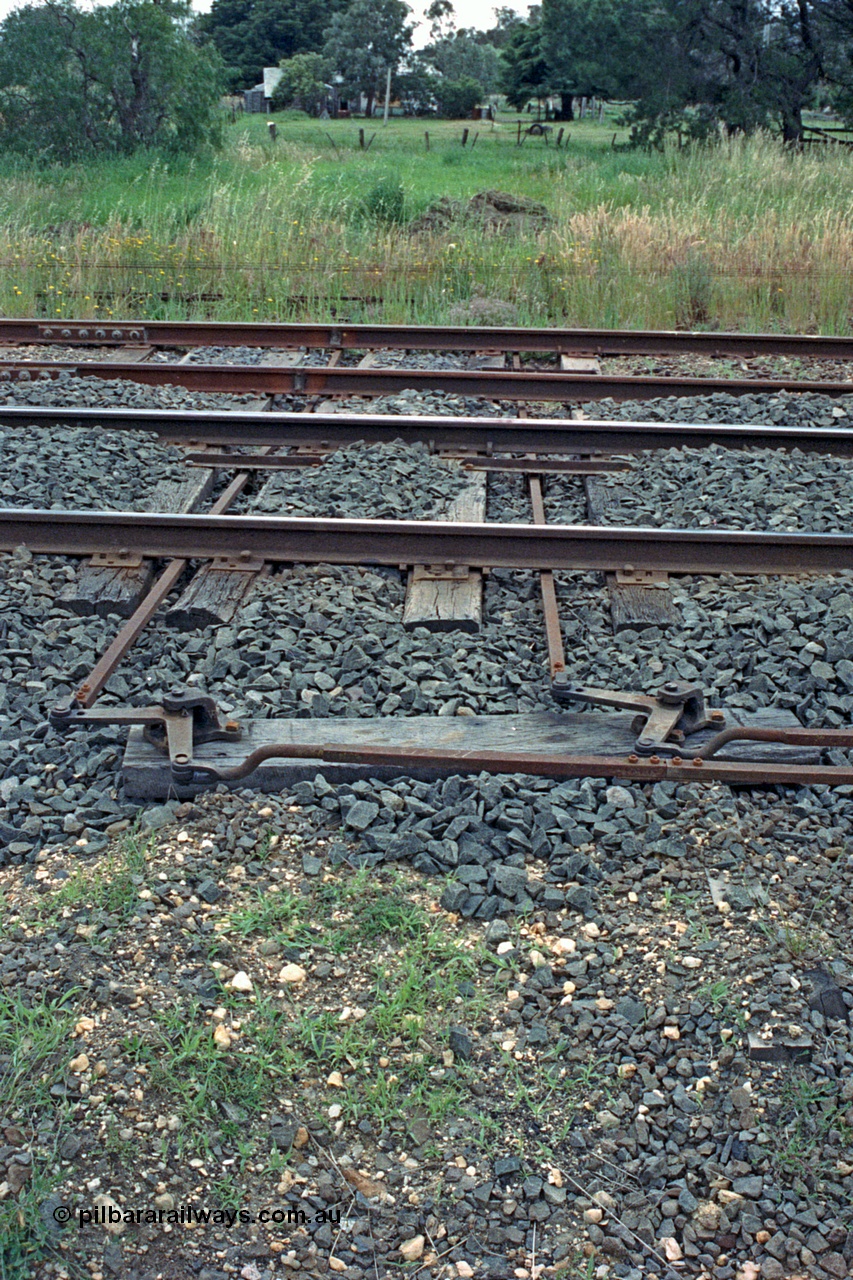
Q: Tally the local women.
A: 0